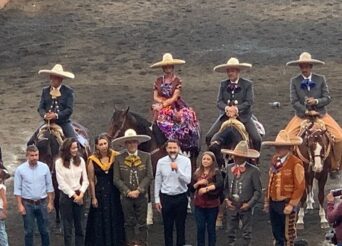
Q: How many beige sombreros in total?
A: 7